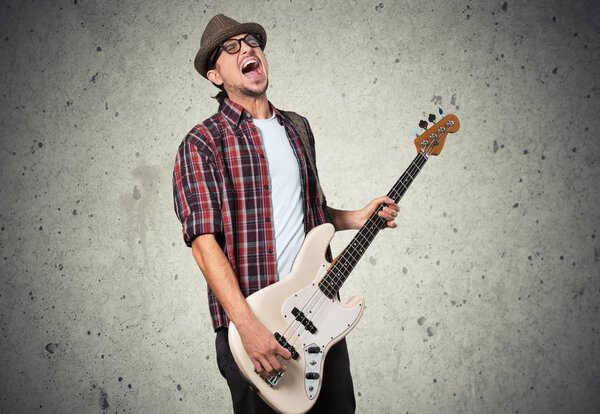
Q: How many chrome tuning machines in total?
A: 4